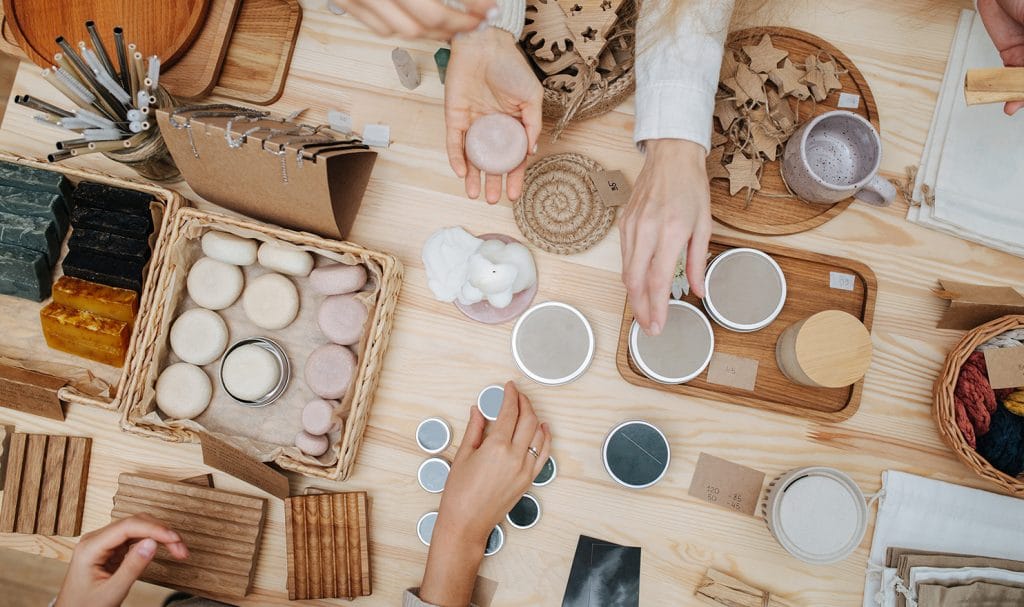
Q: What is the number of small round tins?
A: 7